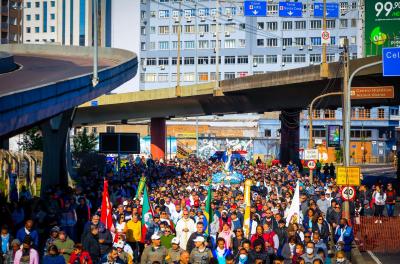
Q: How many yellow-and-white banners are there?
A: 1